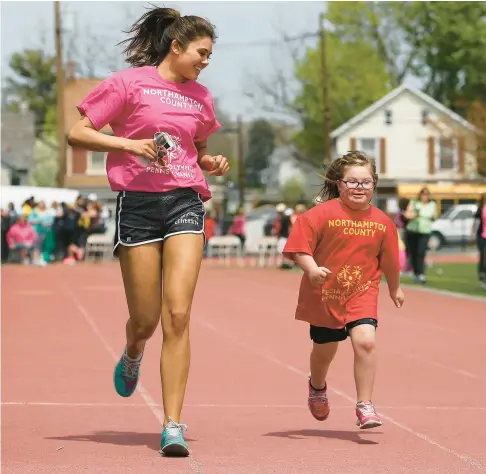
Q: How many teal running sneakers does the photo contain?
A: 2